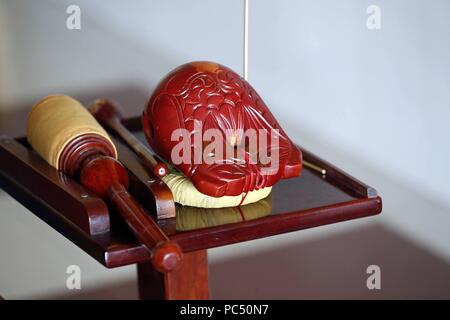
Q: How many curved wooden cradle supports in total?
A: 2